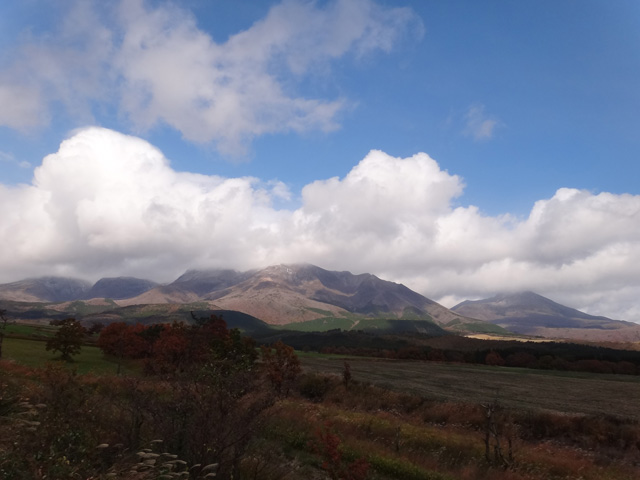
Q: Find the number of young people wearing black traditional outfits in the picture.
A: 0